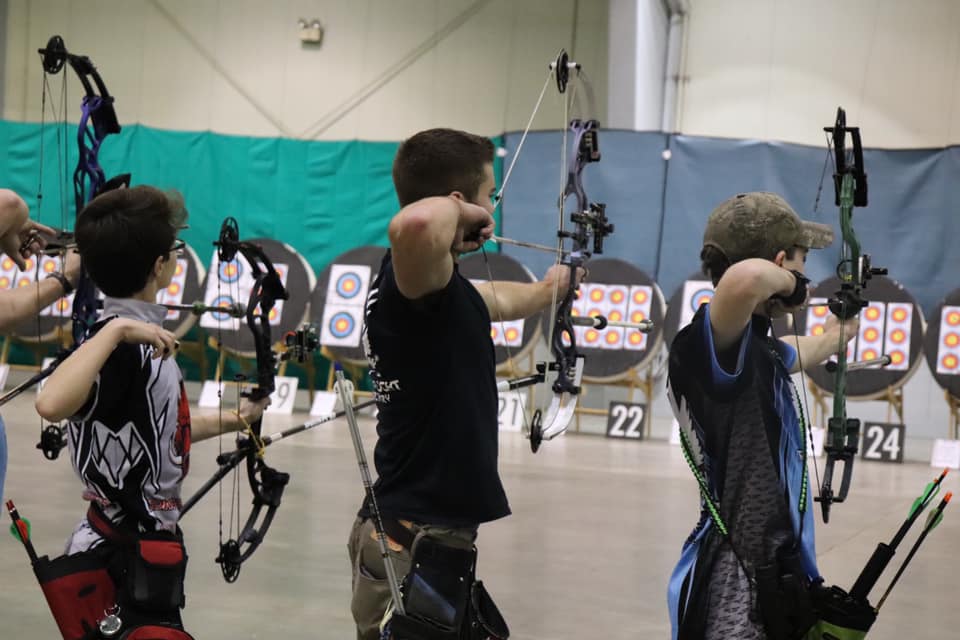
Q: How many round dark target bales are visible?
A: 9